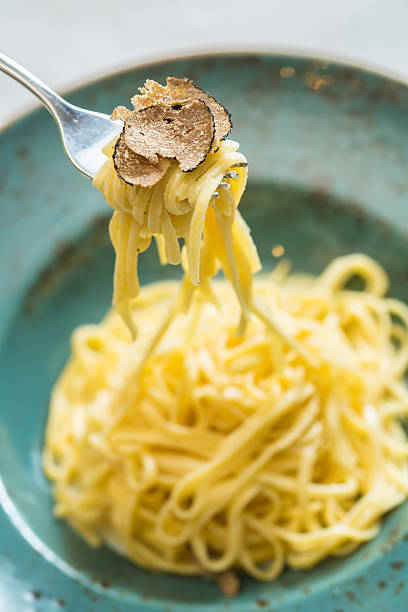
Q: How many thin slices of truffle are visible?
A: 3